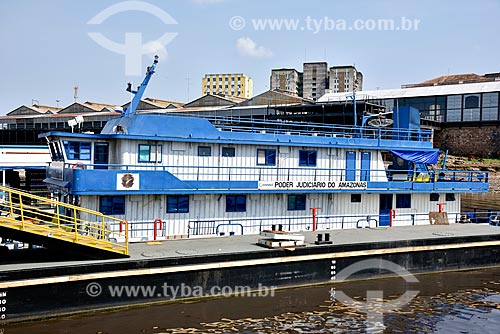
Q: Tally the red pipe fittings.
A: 5